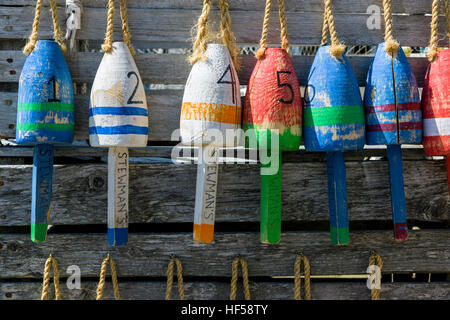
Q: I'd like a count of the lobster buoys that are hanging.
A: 7